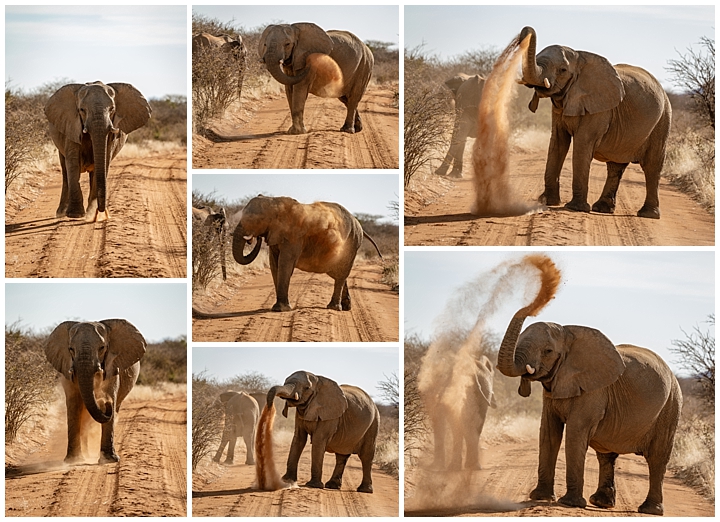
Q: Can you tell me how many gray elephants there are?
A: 12